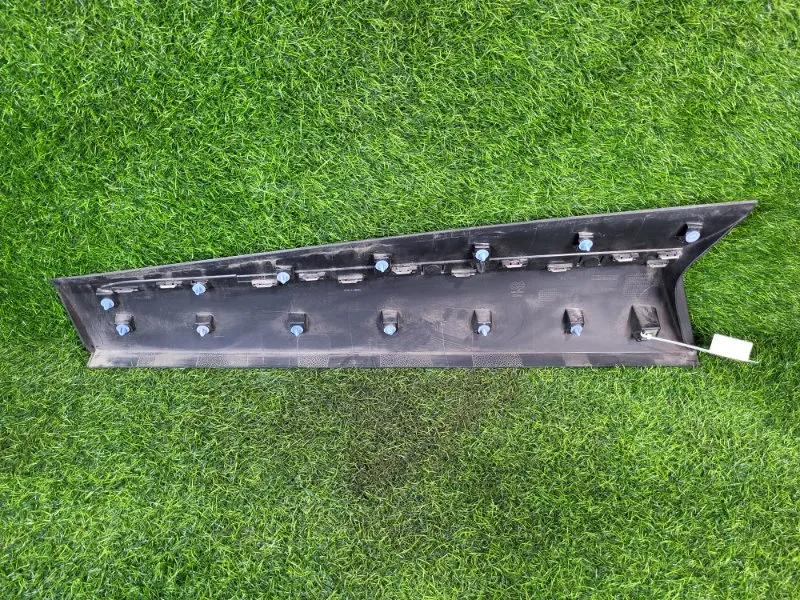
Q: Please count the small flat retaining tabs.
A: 12